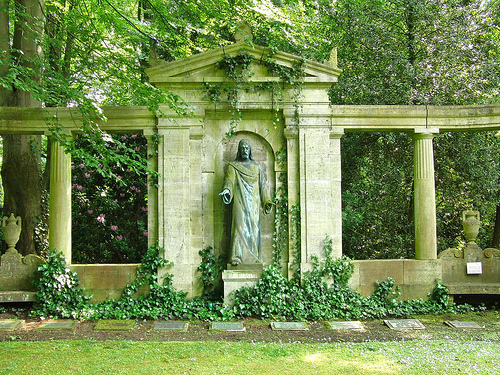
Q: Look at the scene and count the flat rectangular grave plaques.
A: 9